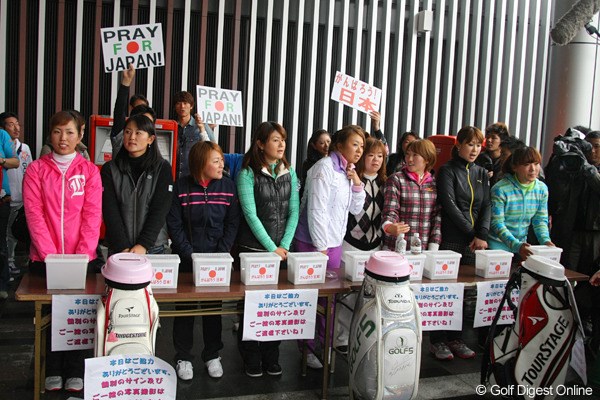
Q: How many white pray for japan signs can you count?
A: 2